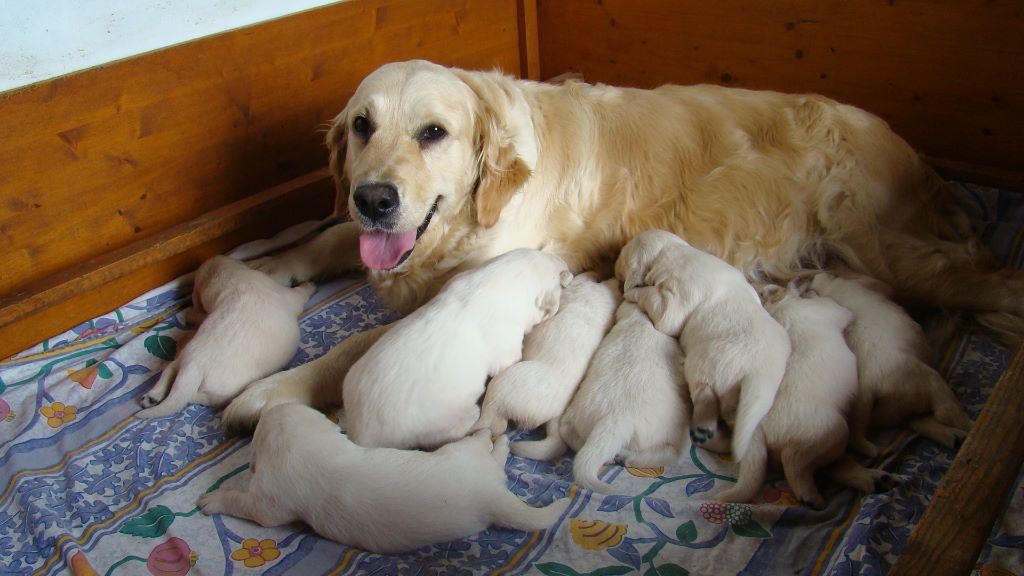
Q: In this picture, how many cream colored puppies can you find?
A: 8